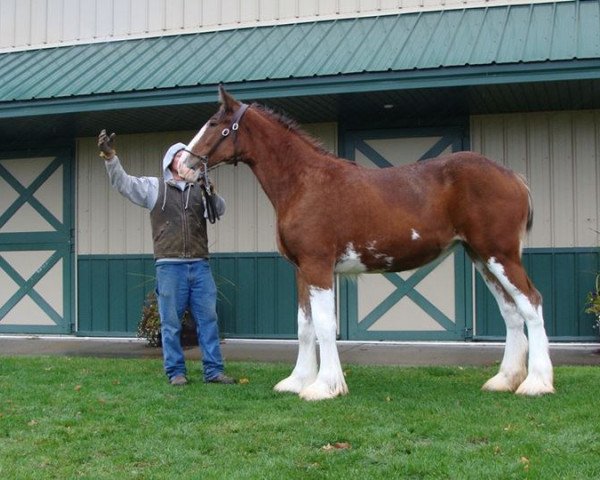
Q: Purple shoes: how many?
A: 0